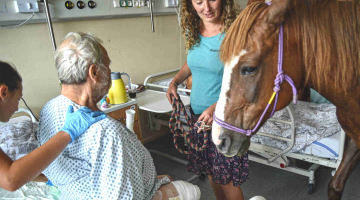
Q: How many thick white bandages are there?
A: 1